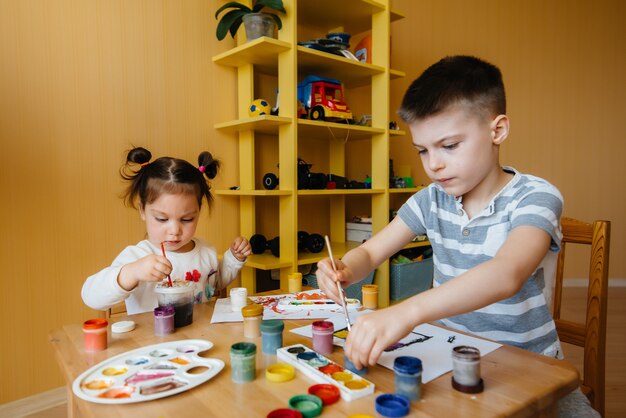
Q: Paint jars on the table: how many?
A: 12